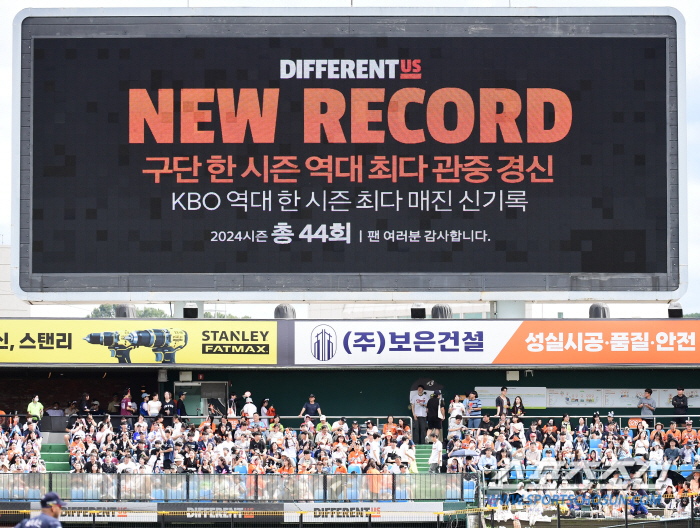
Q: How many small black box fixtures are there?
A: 3